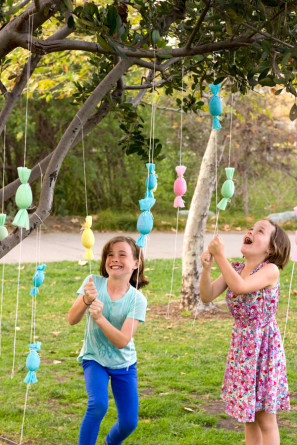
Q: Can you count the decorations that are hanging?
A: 11